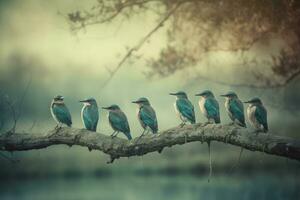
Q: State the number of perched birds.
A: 8